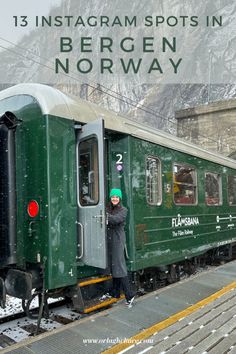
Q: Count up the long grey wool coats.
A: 1